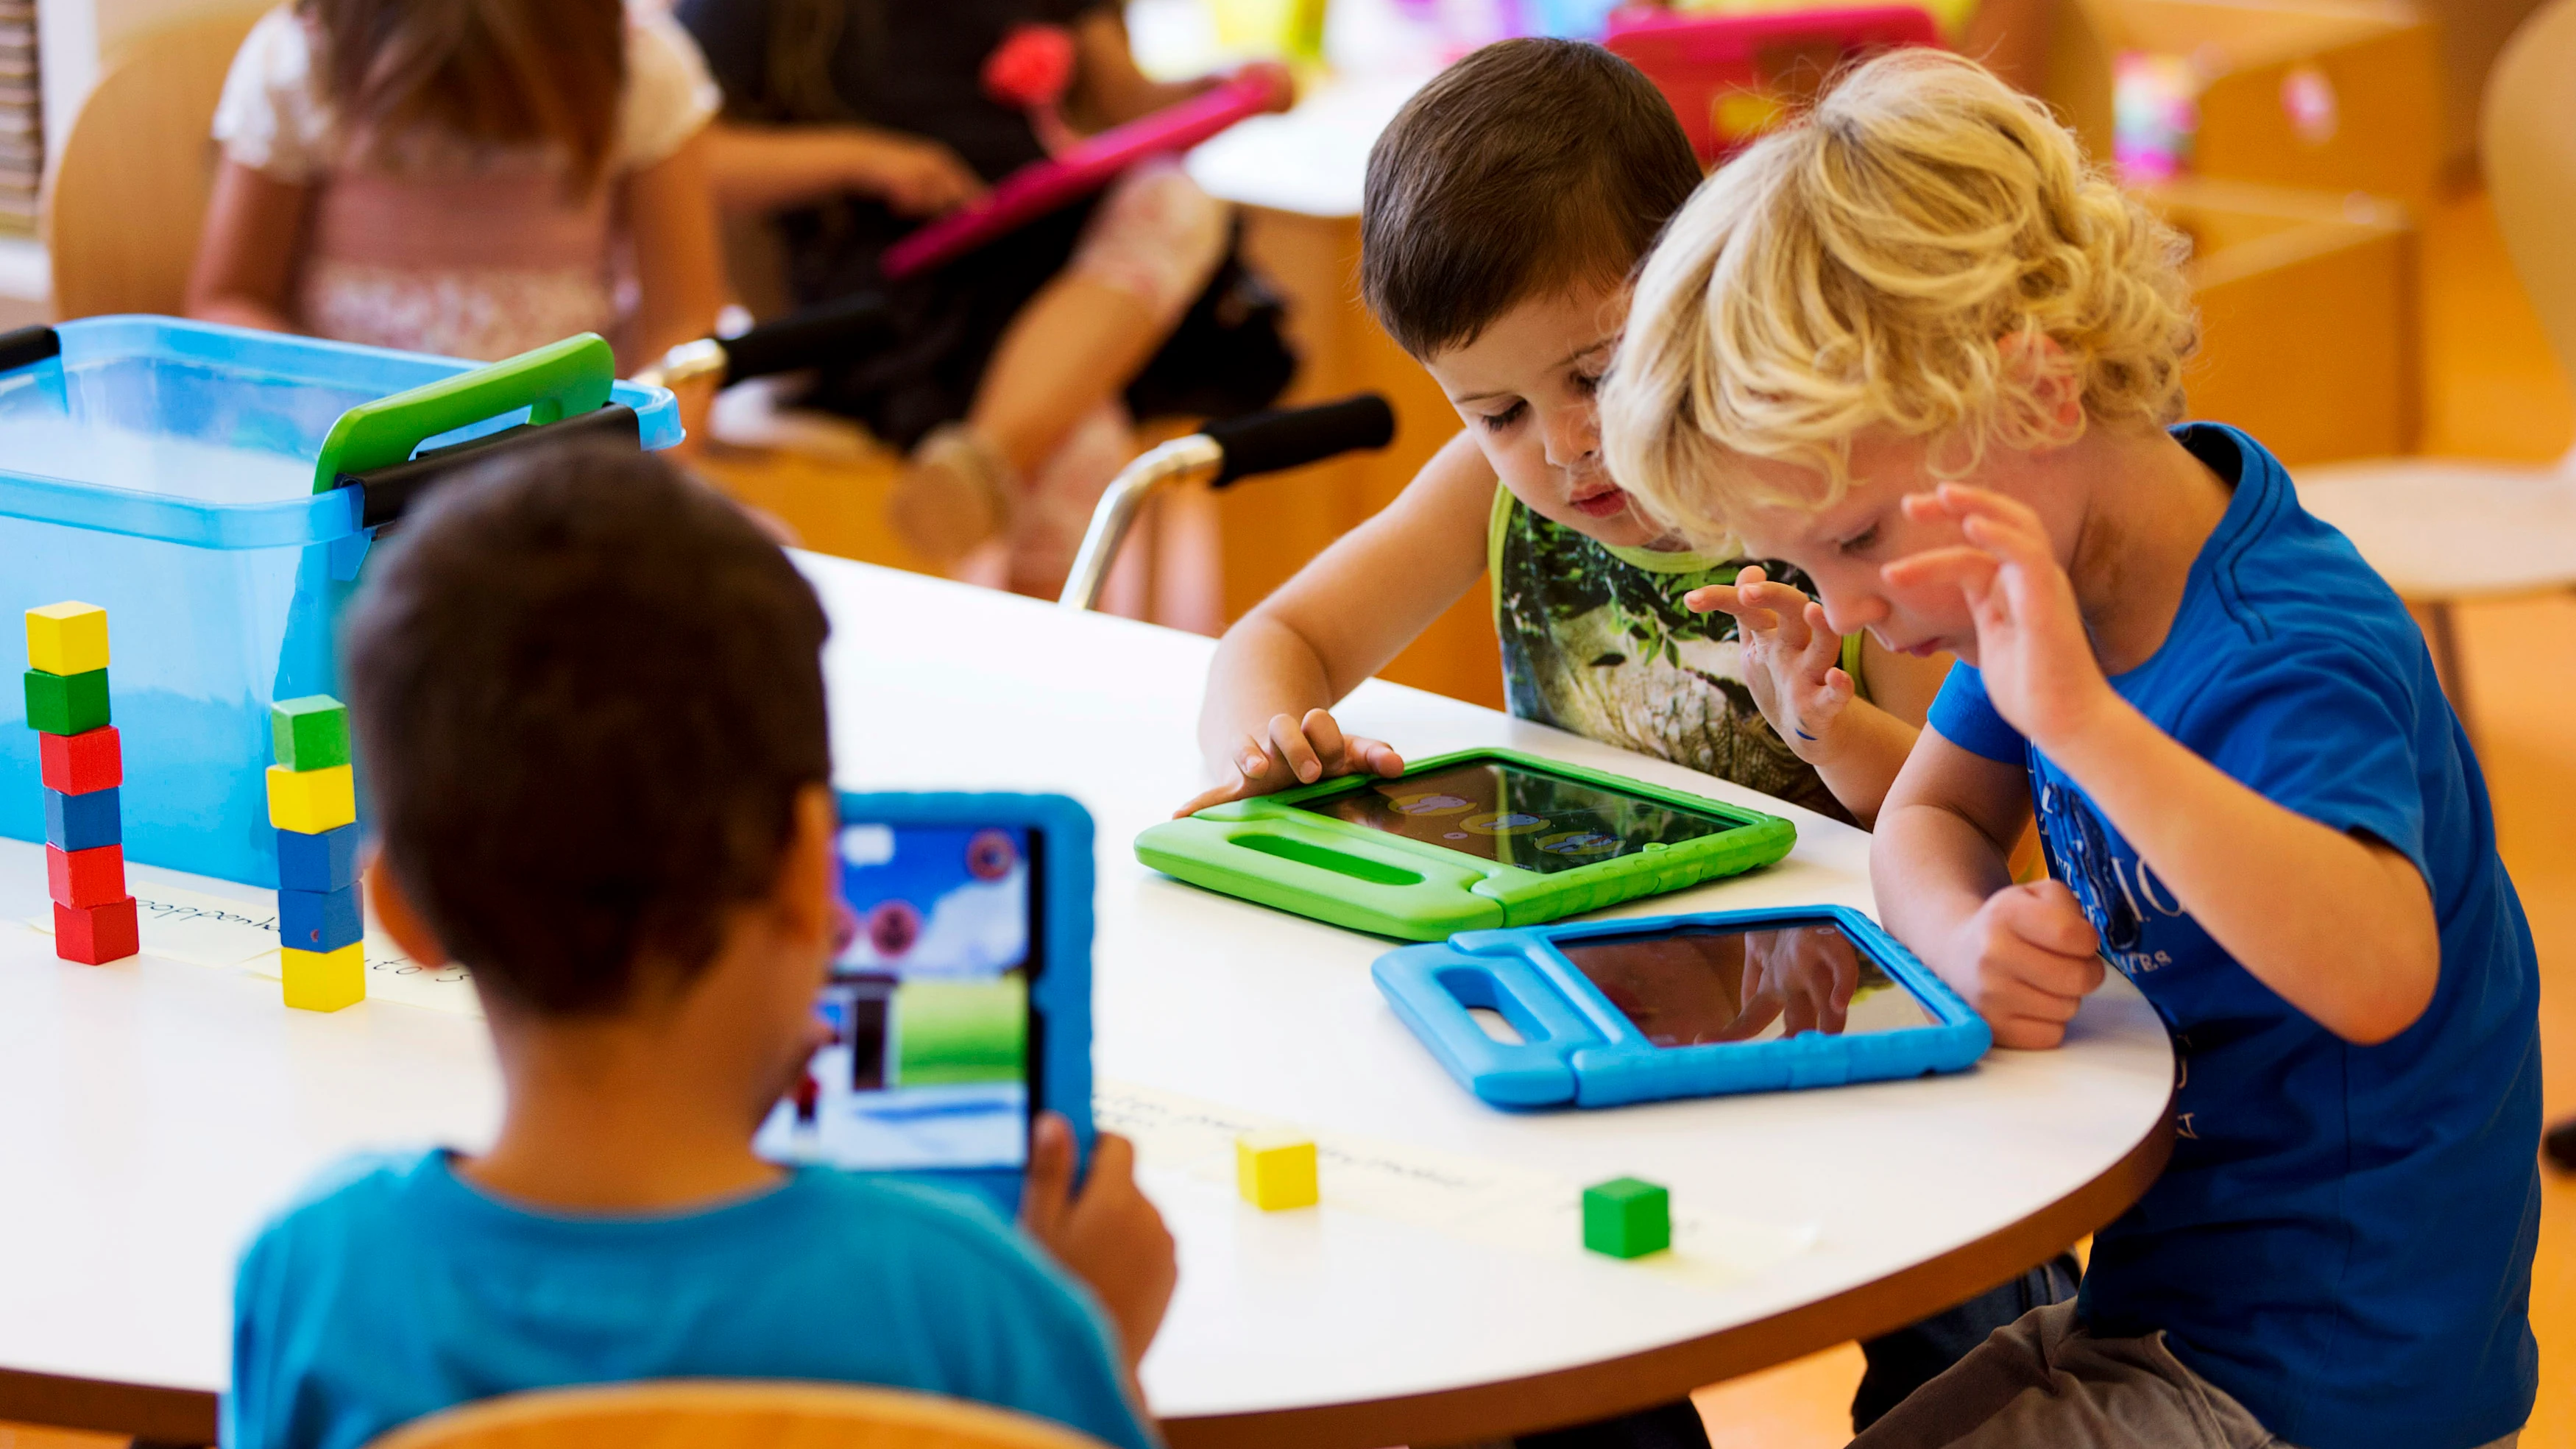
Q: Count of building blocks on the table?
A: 13